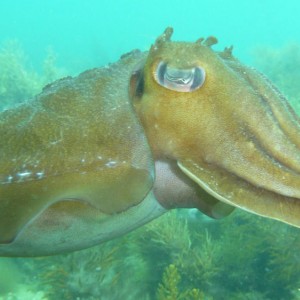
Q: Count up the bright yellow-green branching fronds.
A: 2